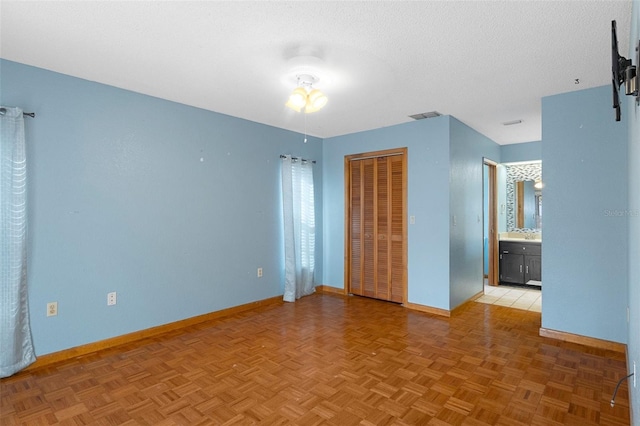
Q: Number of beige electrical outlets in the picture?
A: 2